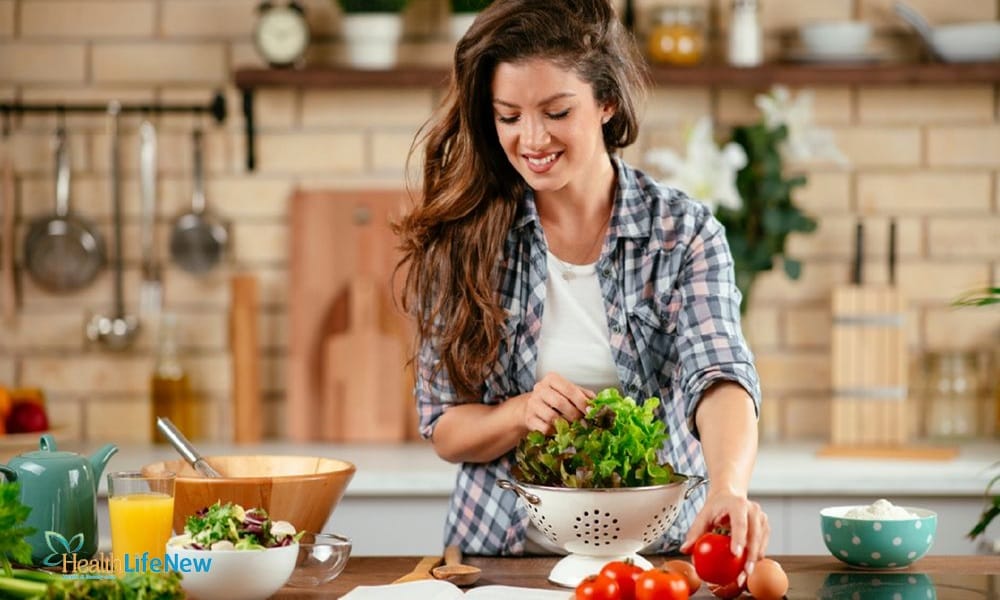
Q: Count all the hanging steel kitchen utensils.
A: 4